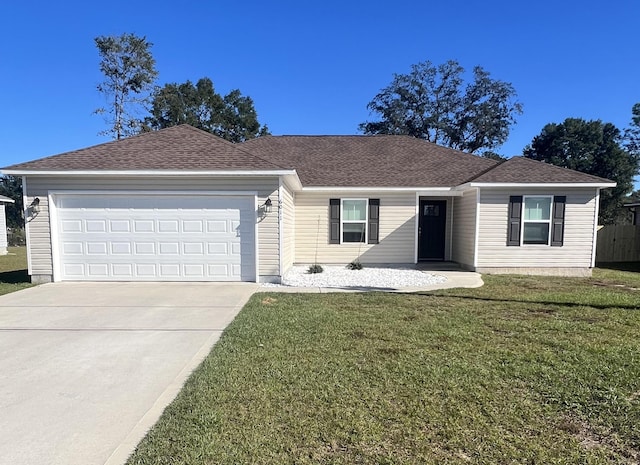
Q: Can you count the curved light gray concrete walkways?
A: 1